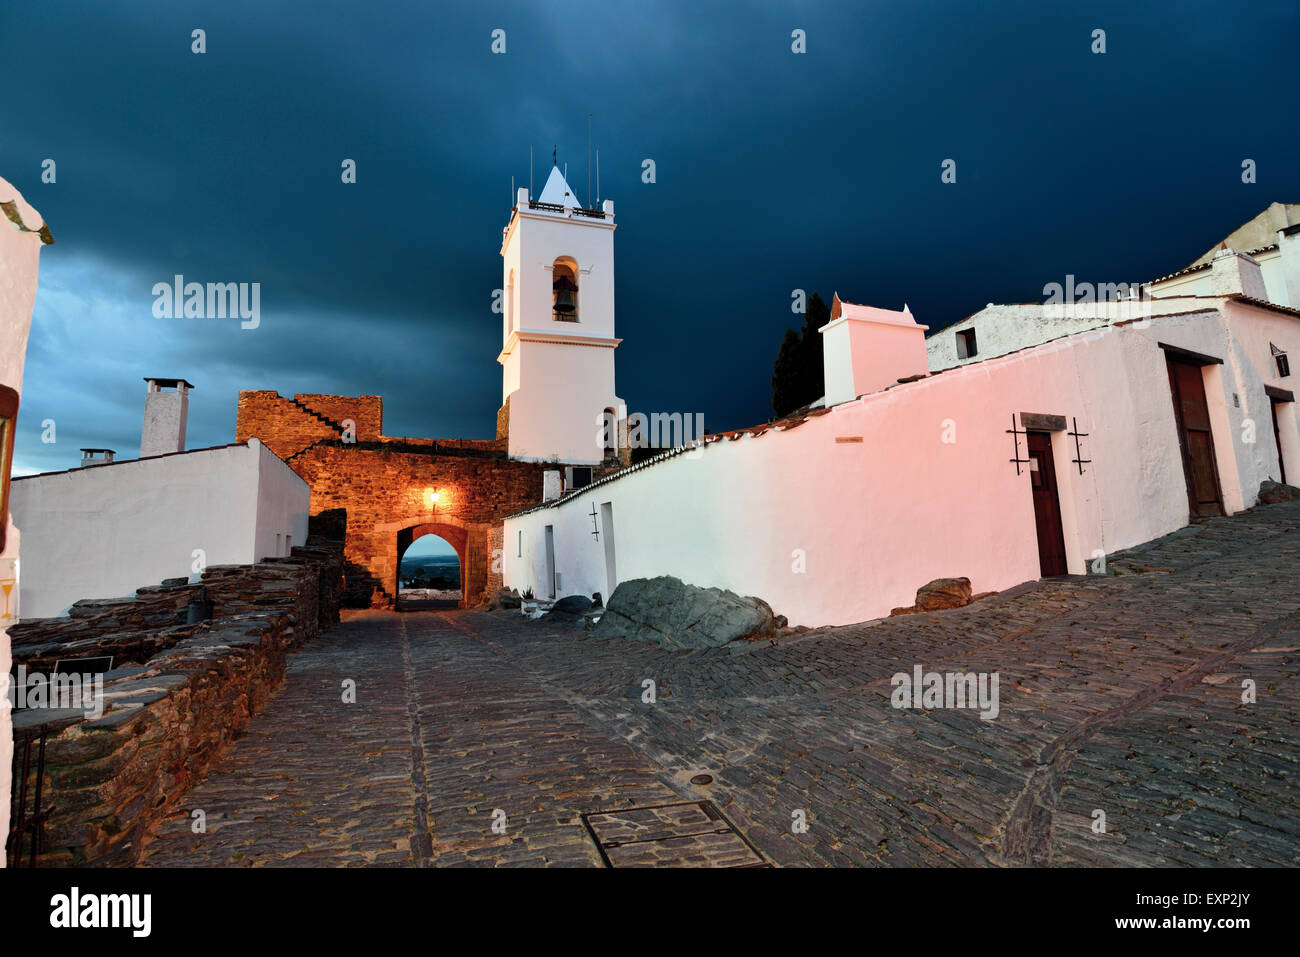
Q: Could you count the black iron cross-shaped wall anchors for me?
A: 3